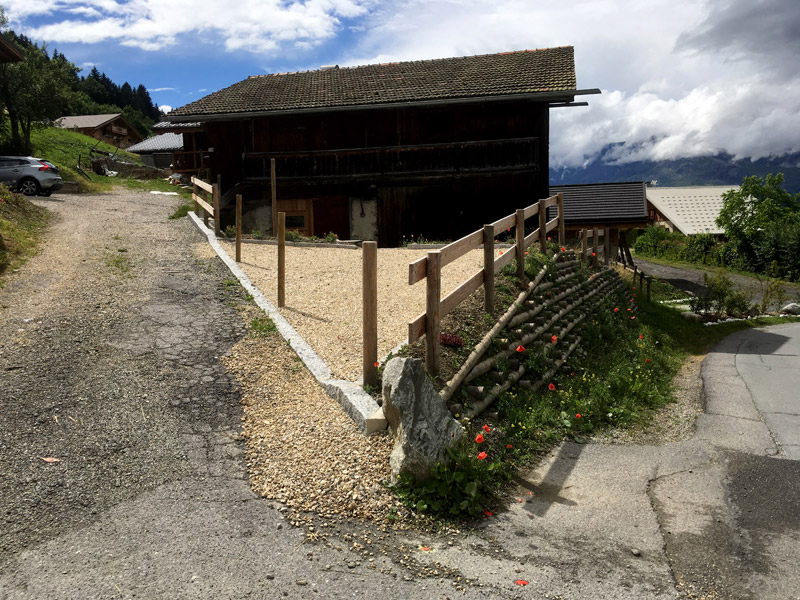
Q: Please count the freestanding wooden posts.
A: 4